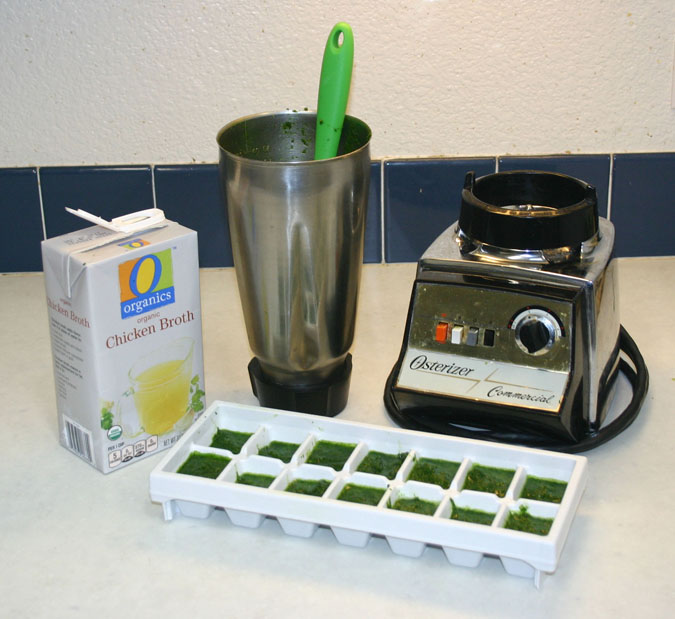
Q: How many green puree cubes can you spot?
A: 14